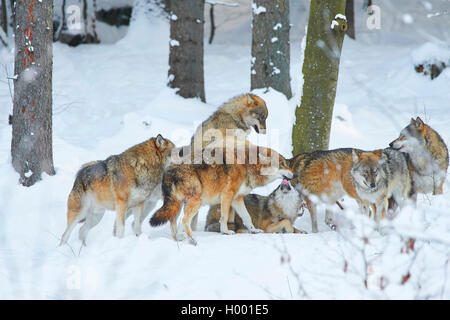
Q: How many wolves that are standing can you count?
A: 6